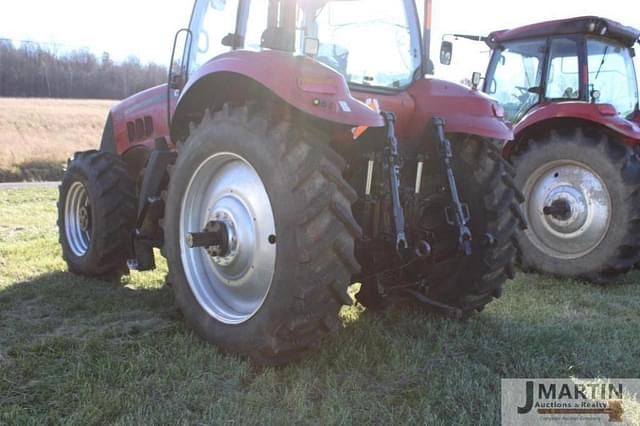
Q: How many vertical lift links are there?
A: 2